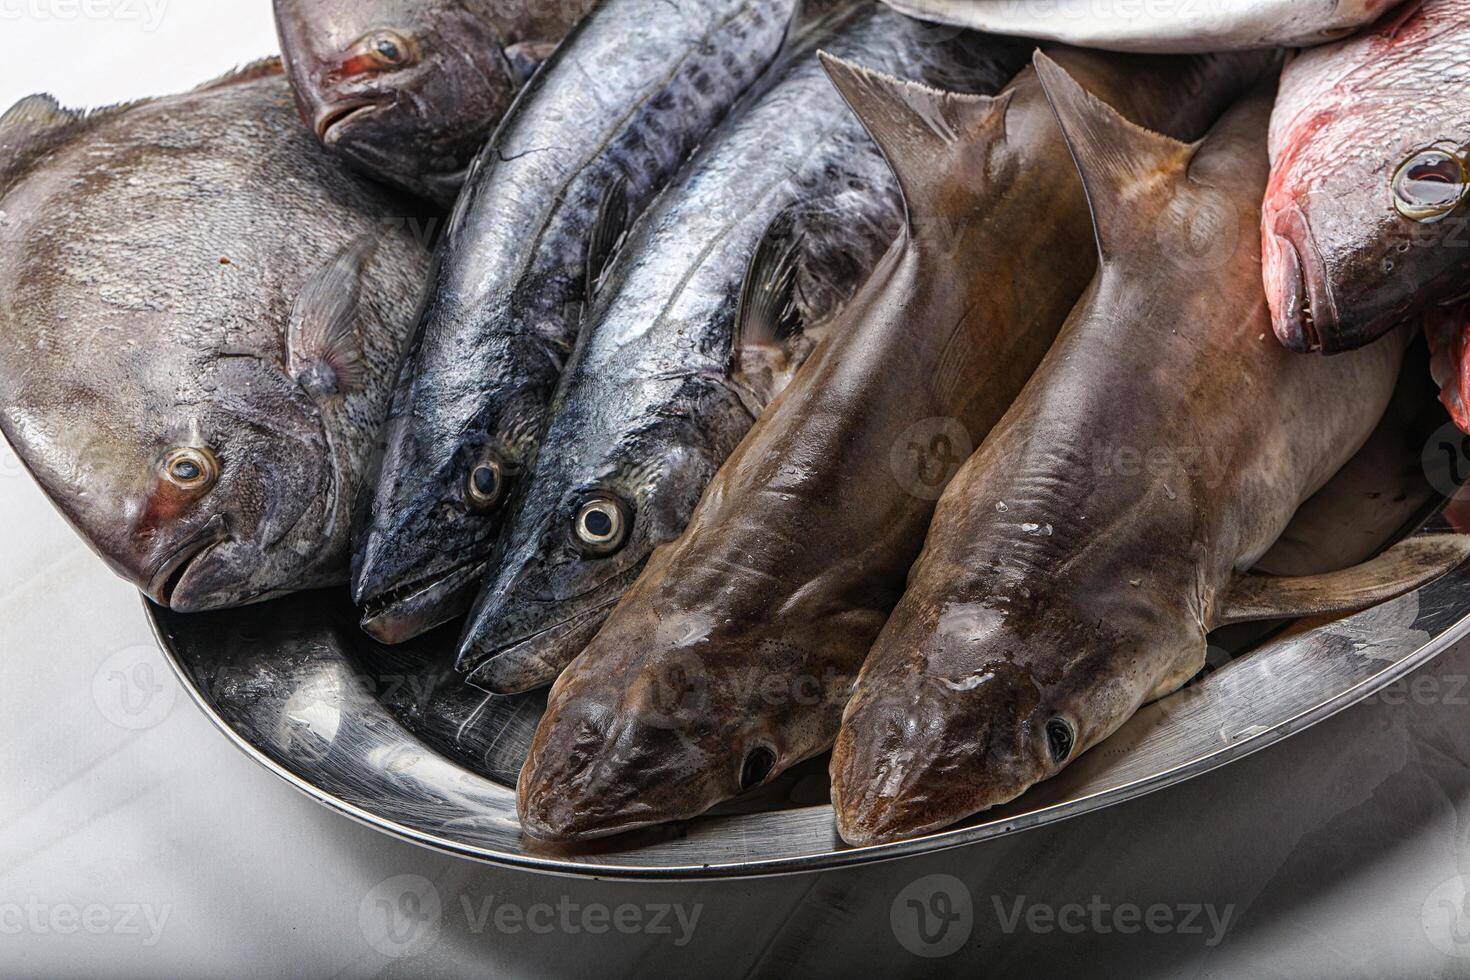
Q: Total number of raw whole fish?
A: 9